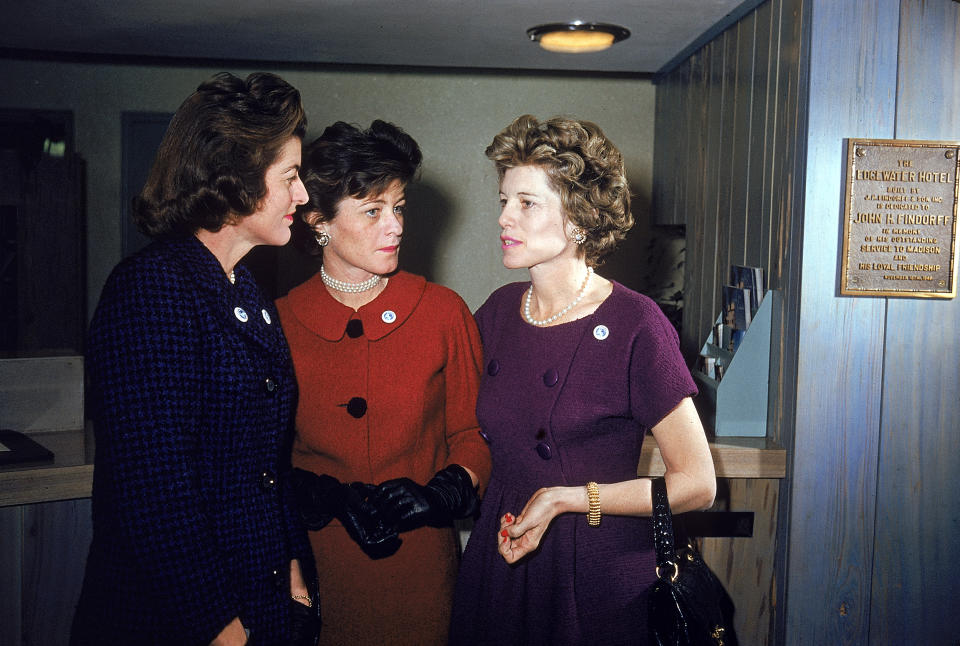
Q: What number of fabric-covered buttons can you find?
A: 2